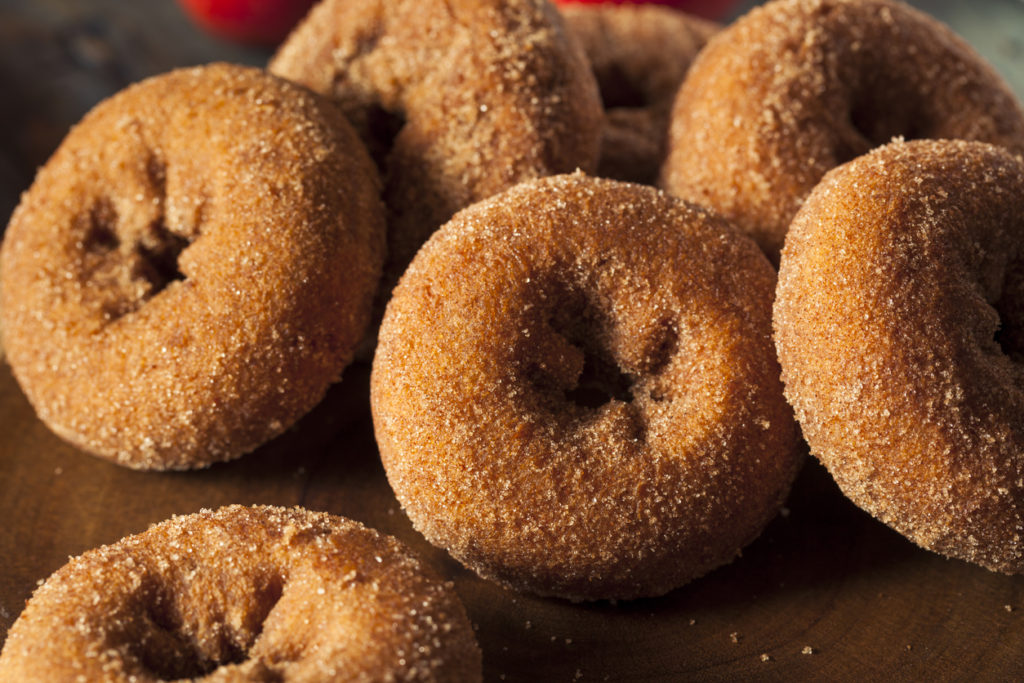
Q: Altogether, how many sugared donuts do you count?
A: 7